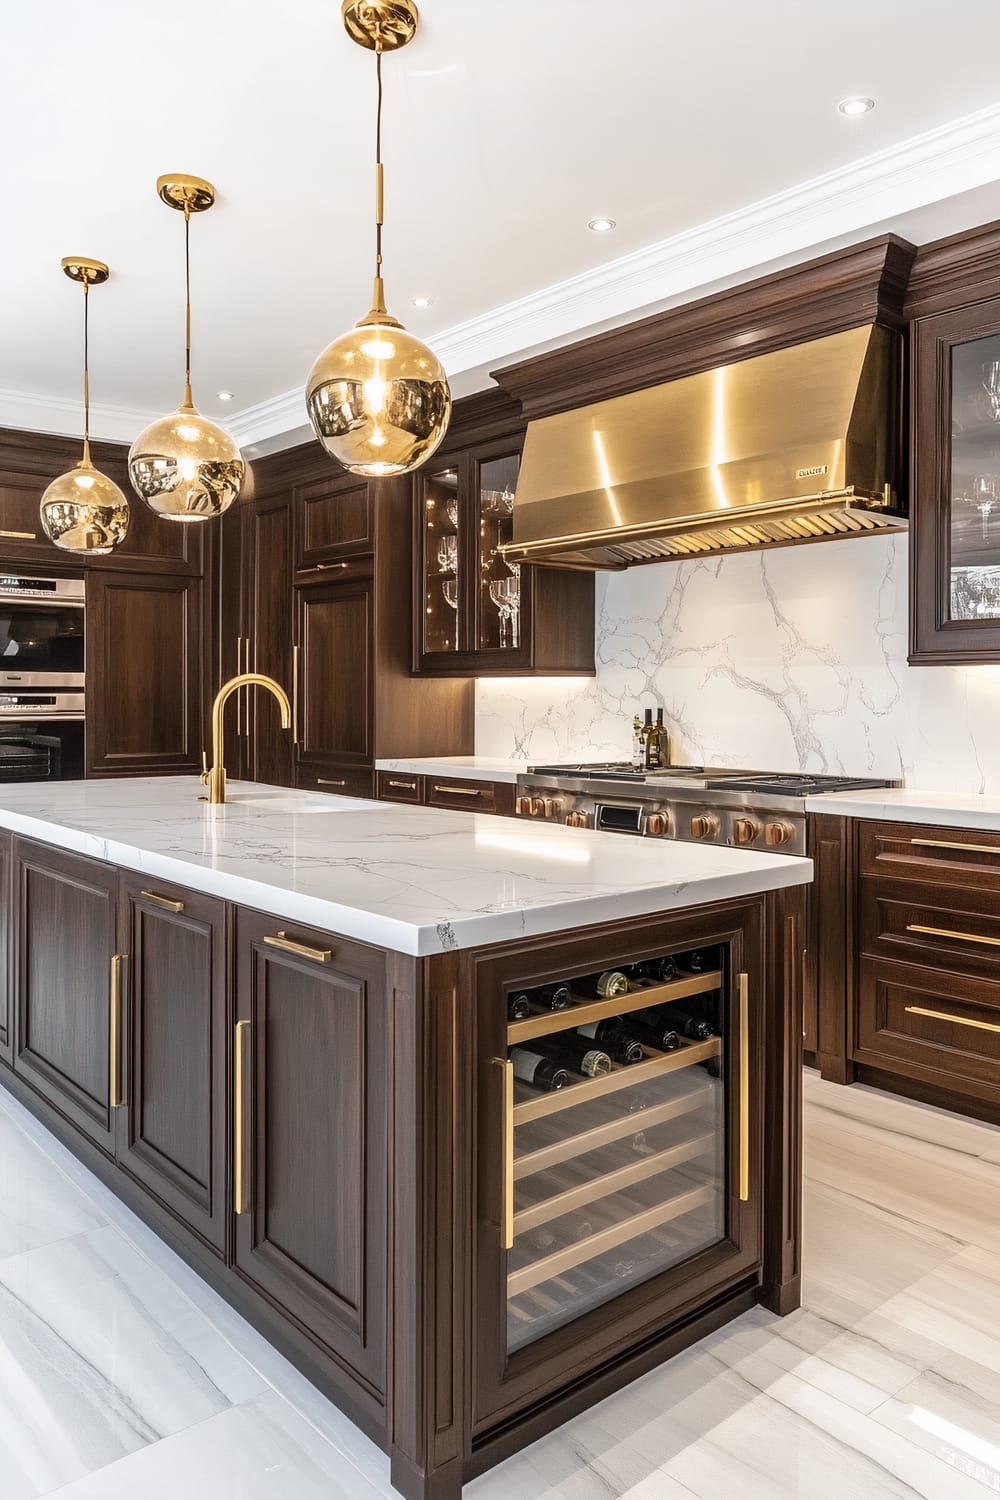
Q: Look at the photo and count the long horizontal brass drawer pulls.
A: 3